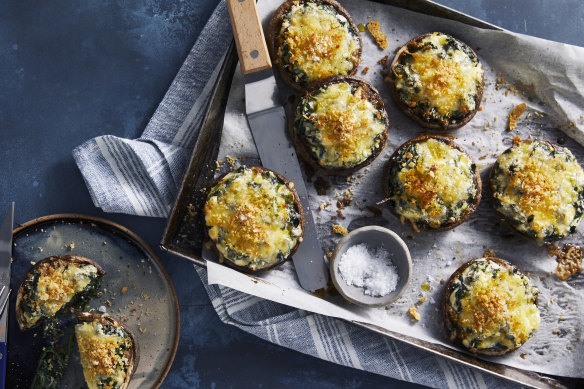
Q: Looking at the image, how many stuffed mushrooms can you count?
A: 8